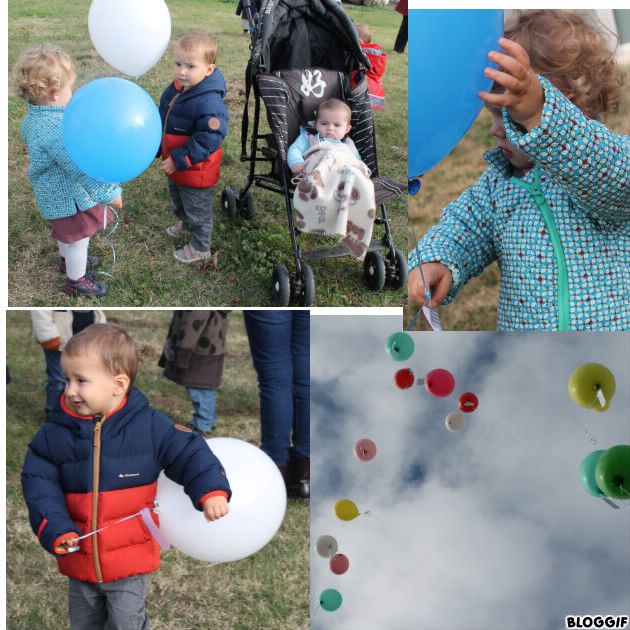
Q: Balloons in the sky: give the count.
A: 13